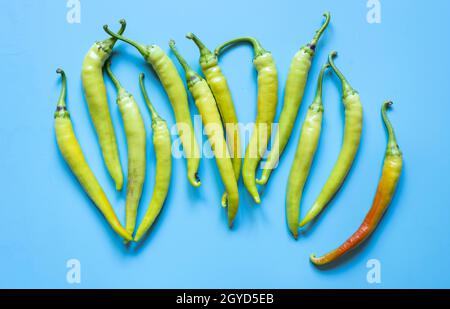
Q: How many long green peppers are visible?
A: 11